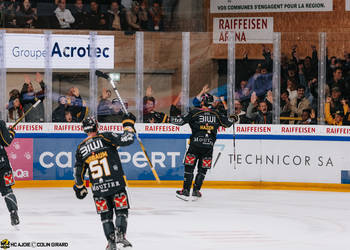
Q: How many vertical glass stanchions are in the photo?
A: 8